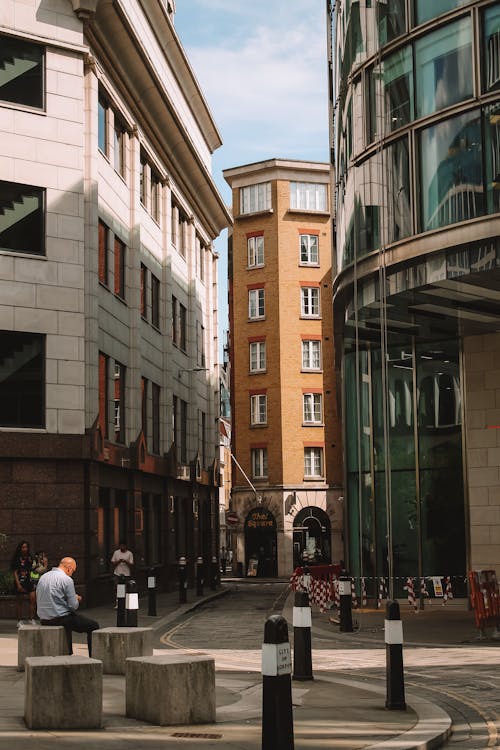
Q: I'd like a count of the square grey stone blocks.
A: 4